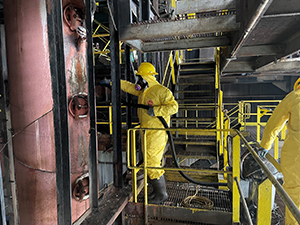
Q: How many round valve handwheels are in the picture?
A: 3